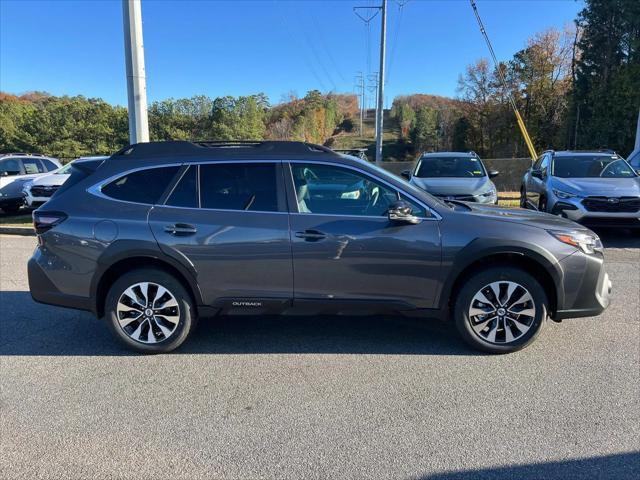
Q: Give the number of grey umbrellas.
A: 0